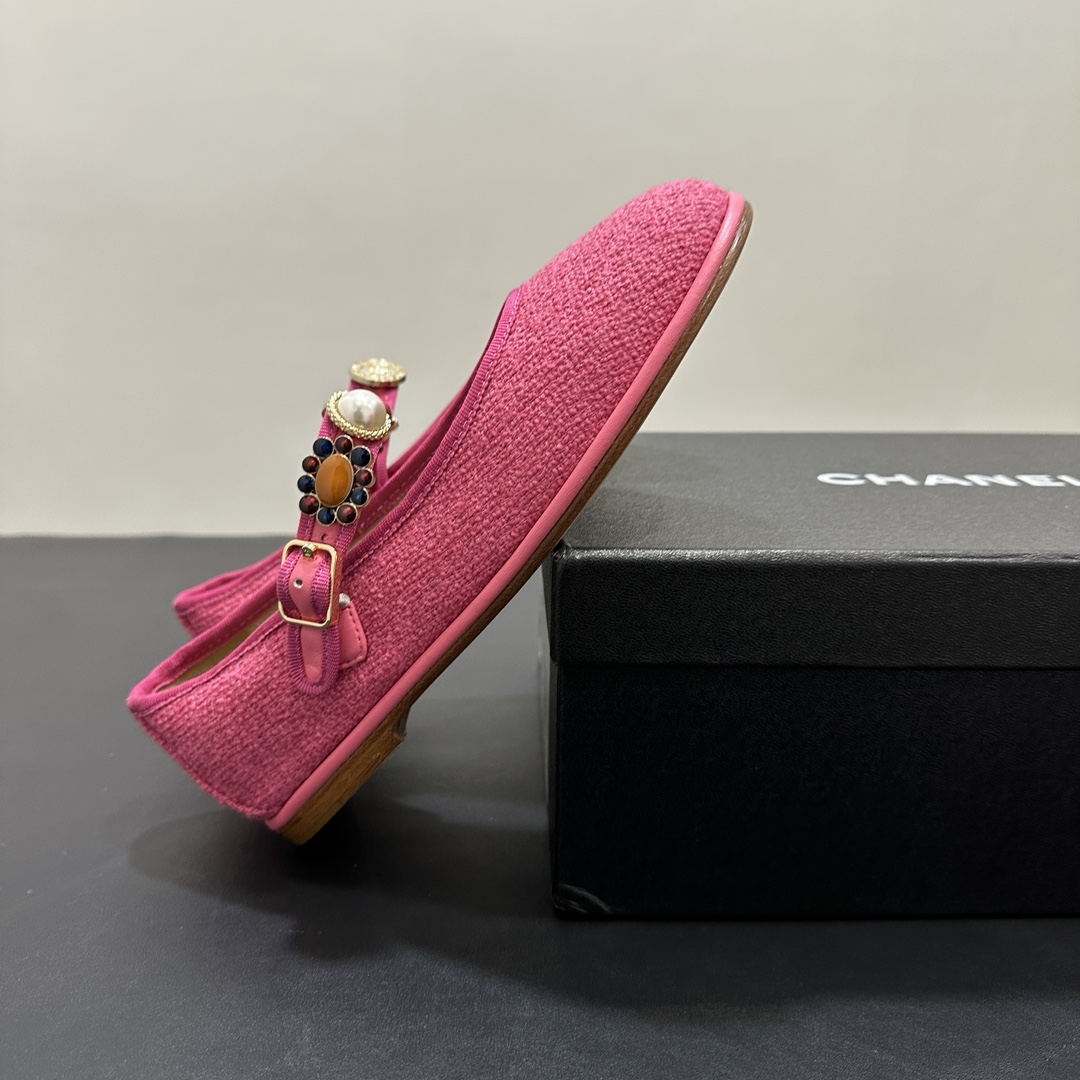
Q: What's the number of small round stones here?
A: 10